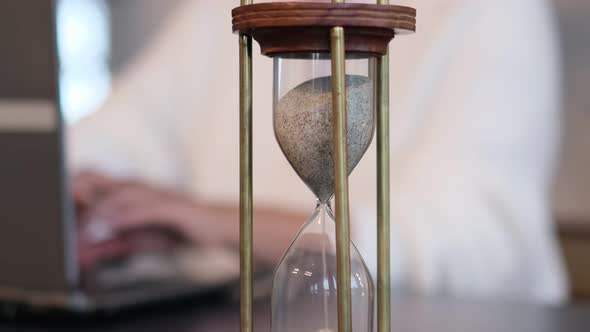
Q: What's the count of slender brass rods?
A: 3